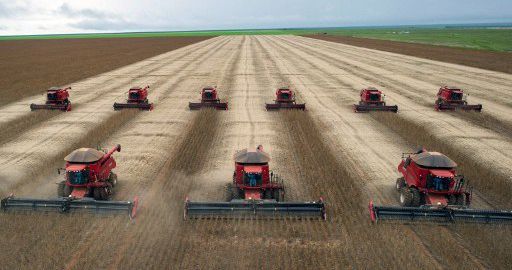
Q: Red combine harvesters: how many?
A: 9